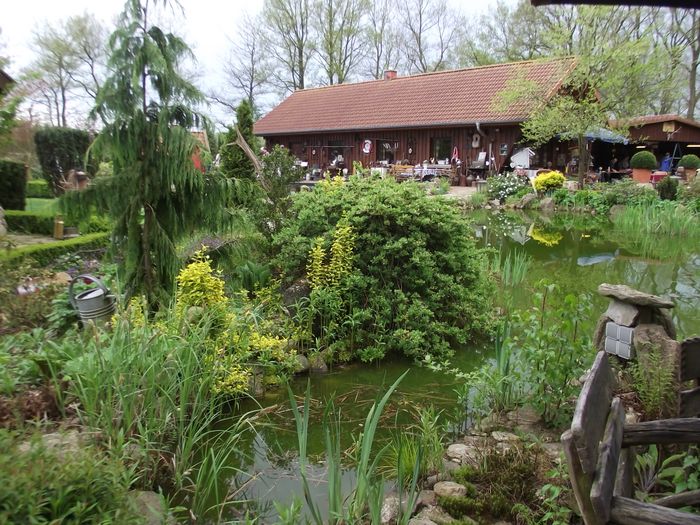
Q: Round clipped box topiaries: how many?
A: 2